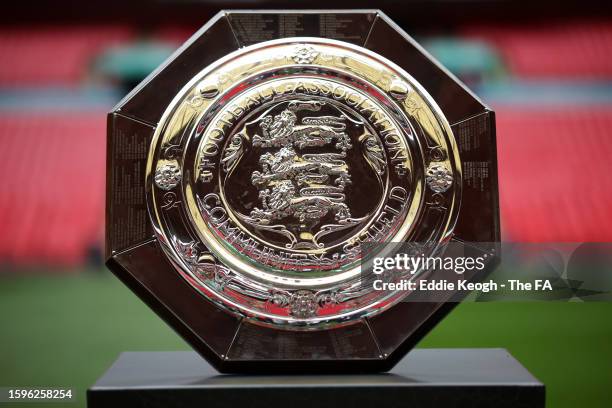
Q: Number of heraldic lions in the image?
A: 3